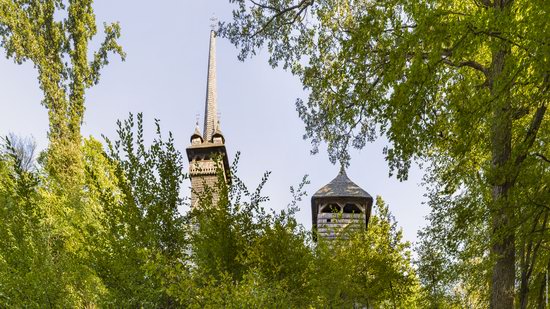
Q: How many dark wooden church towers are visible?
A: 2